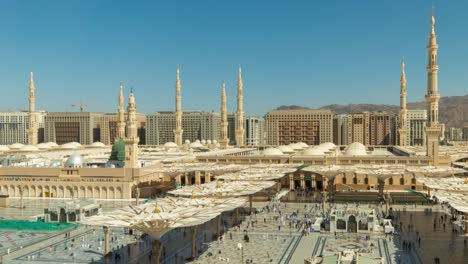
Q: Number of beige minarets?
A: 8